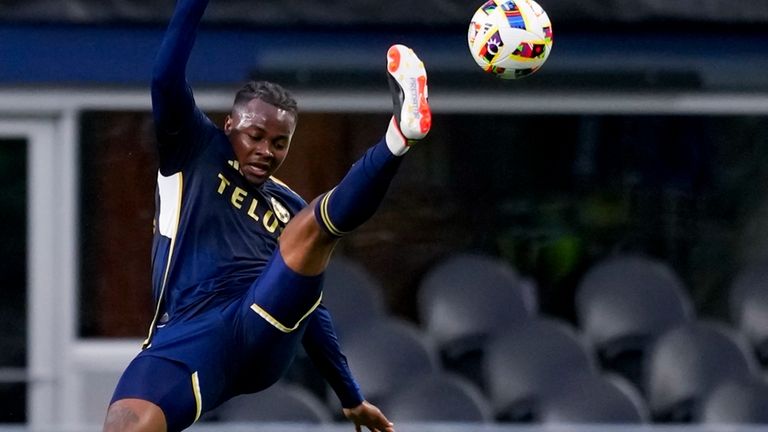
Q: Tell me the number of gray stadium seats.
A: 11